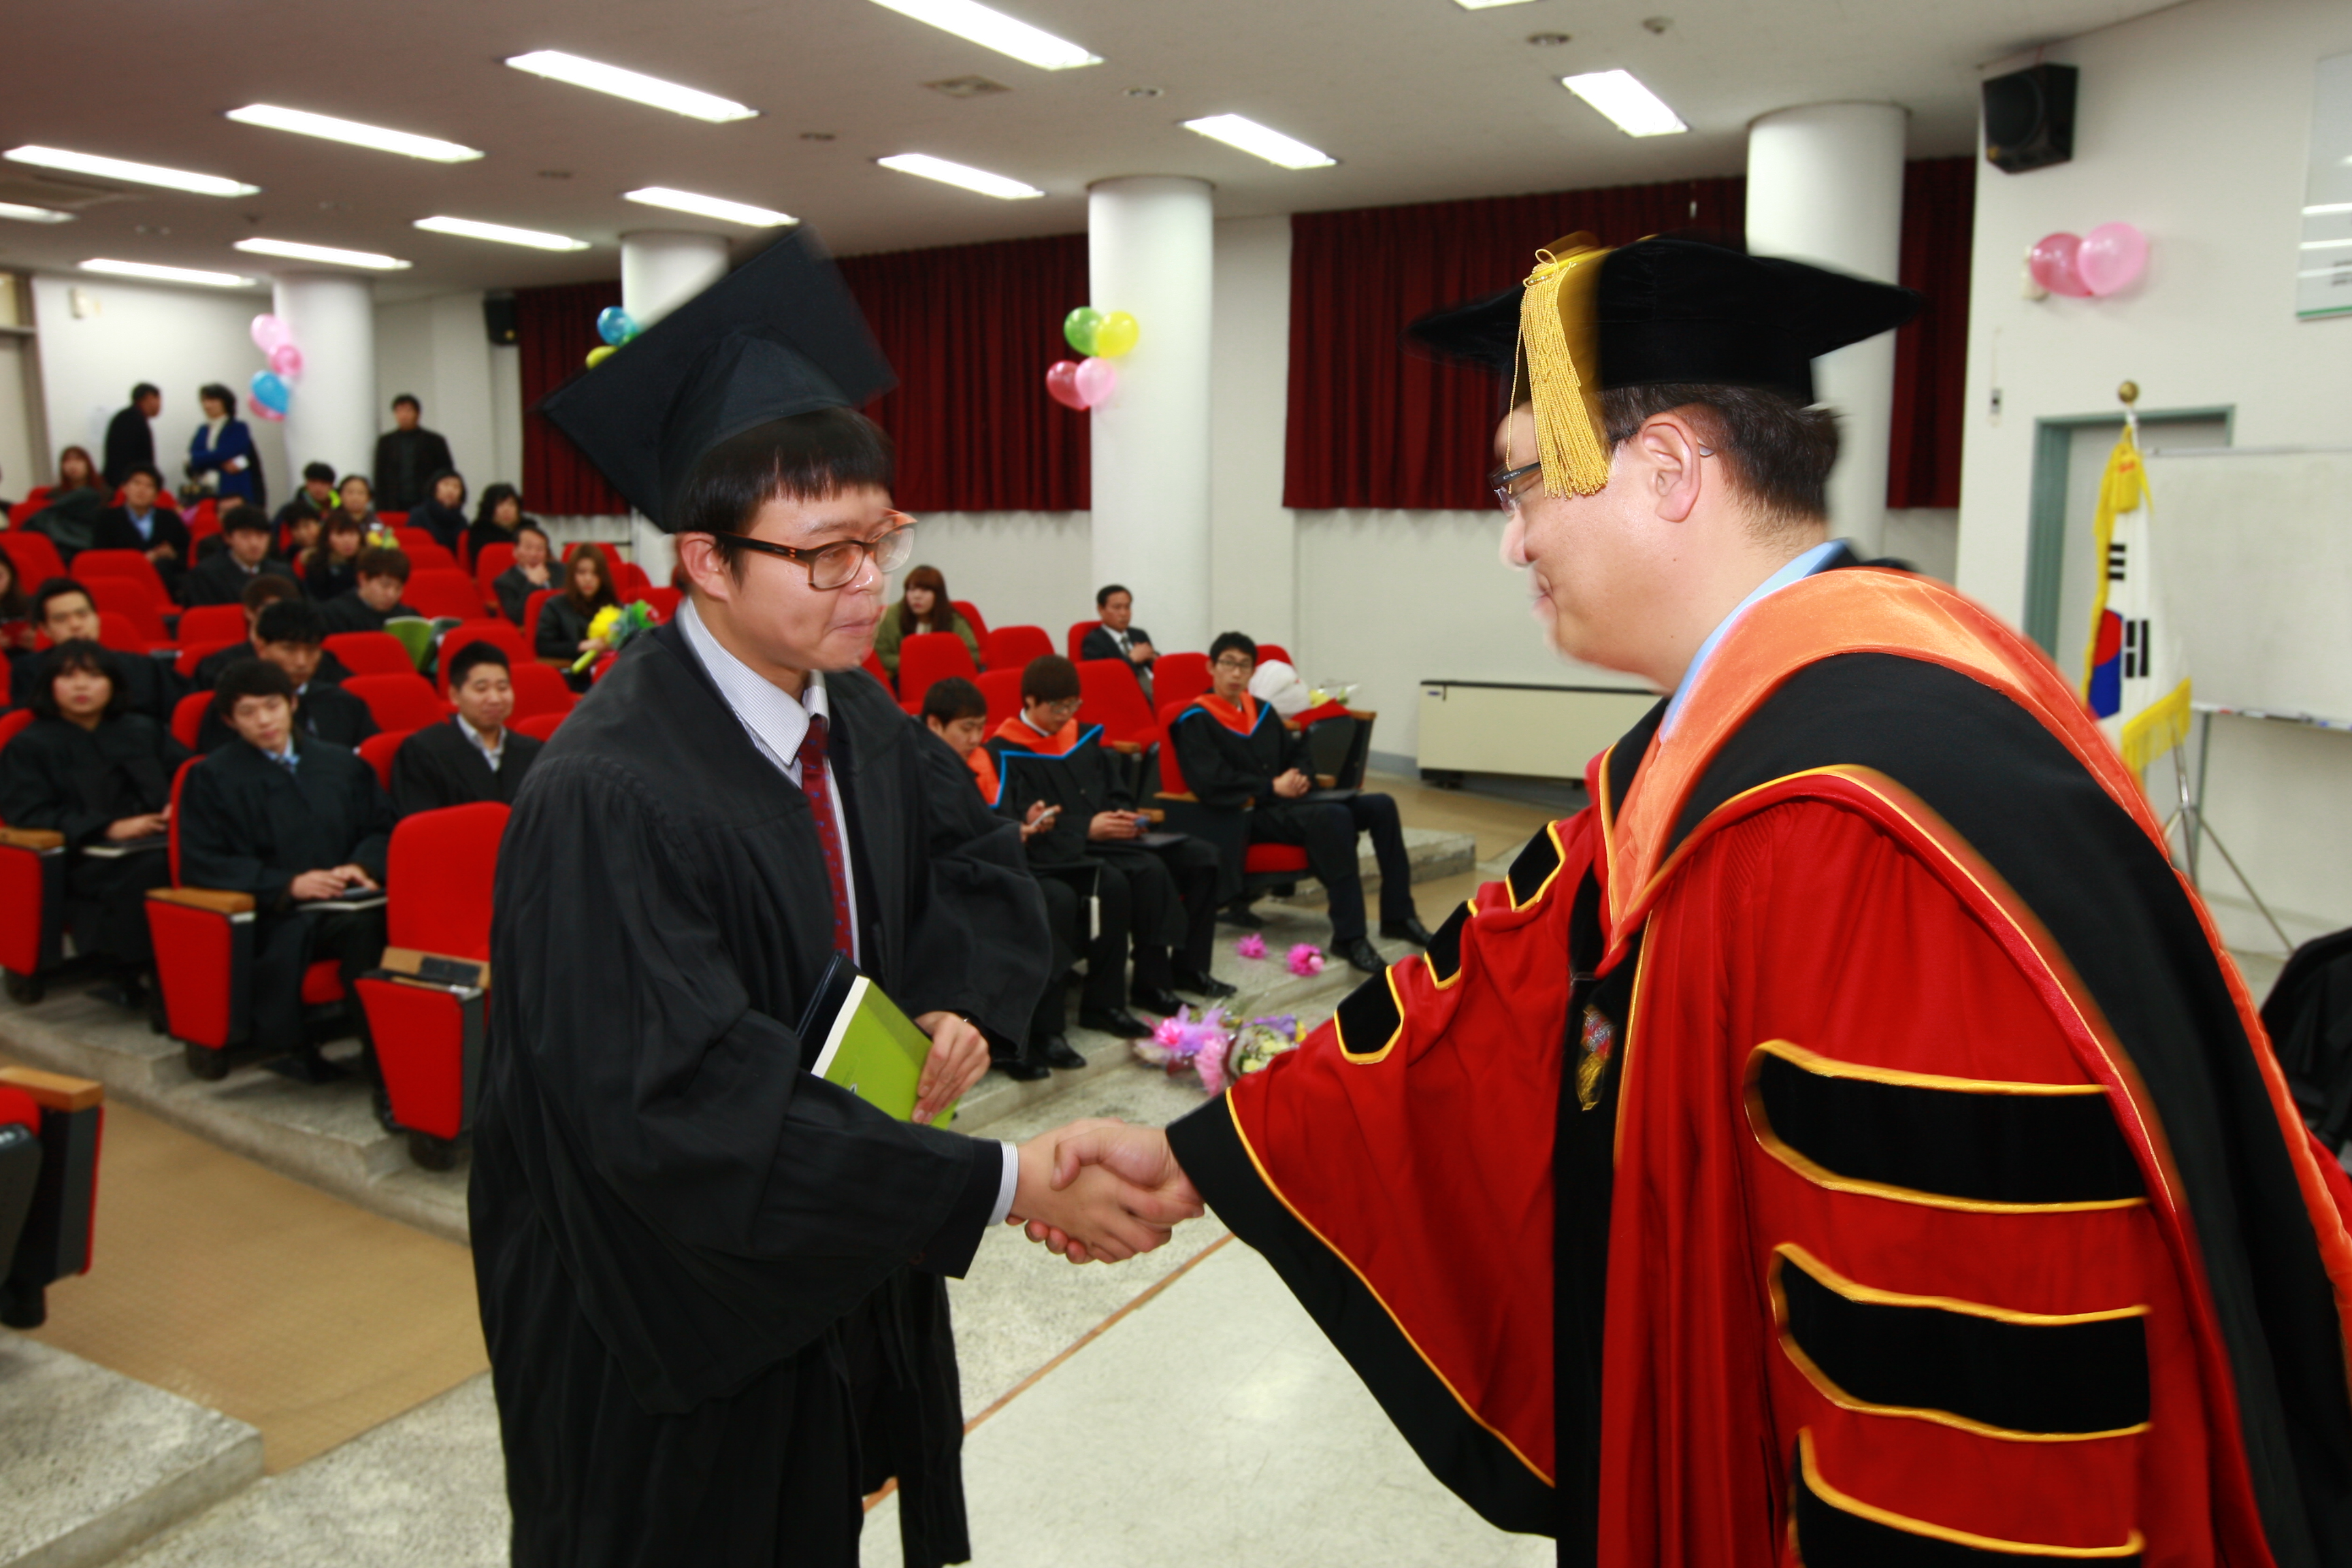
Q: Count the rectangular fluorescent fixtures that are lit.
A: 13